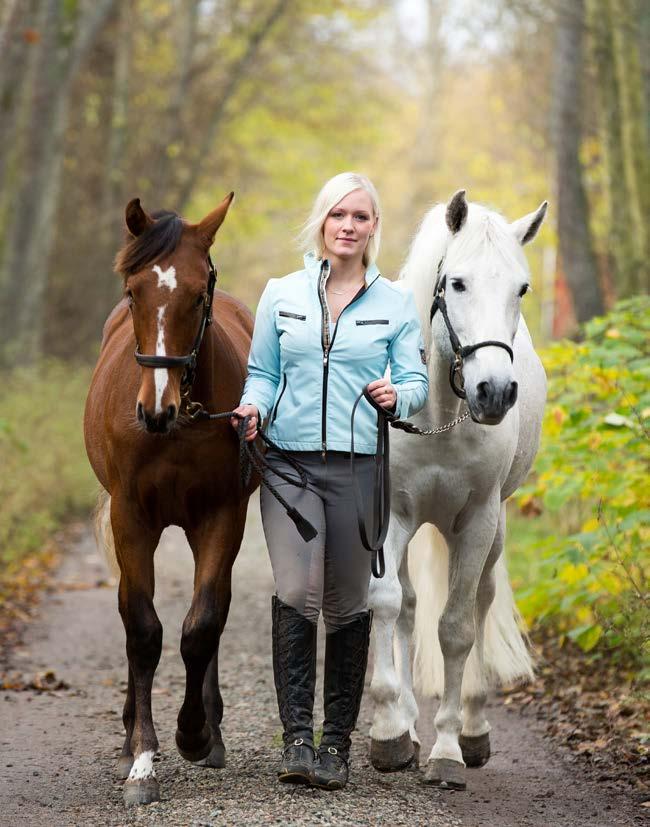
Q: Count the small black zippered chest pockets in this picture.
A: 2